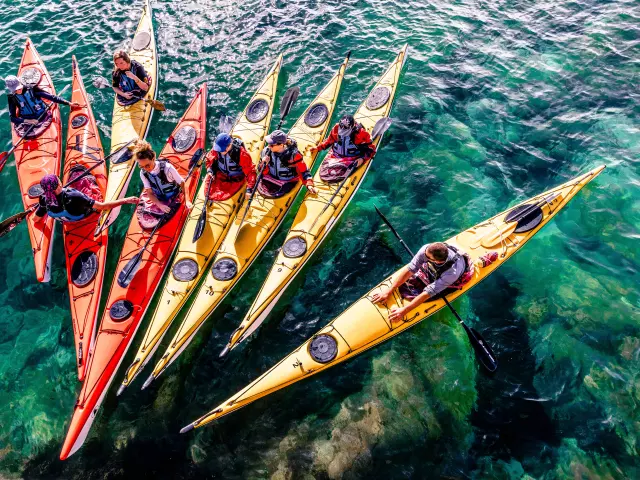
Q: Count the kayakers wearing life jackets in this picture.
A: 8